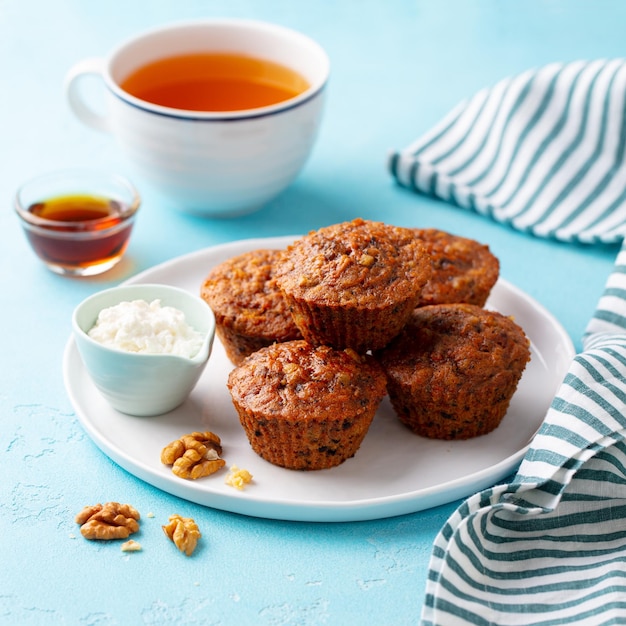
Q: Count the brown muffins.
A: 5